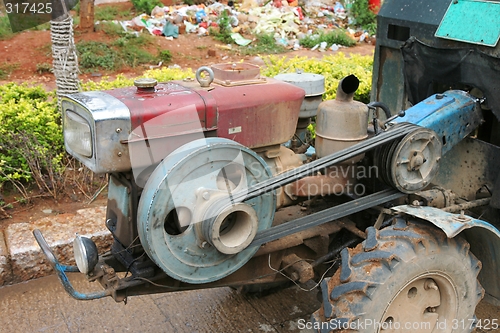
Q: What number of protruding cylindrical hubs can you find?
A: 1